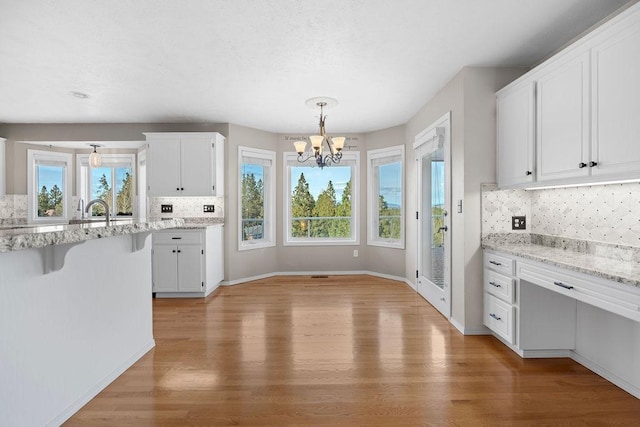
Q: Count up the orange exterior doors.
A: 0